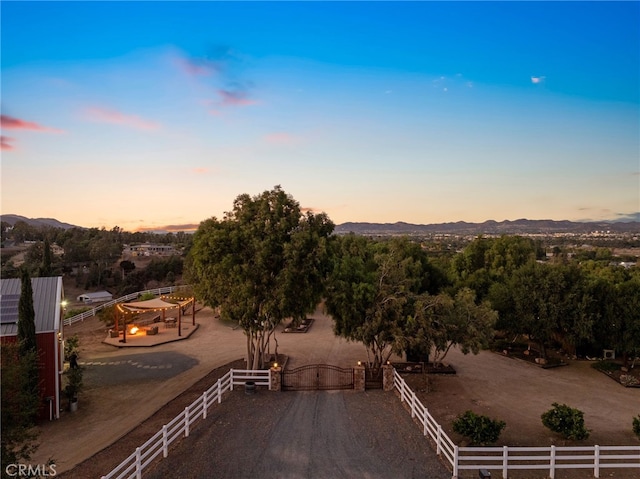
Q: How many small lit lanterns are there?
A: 3